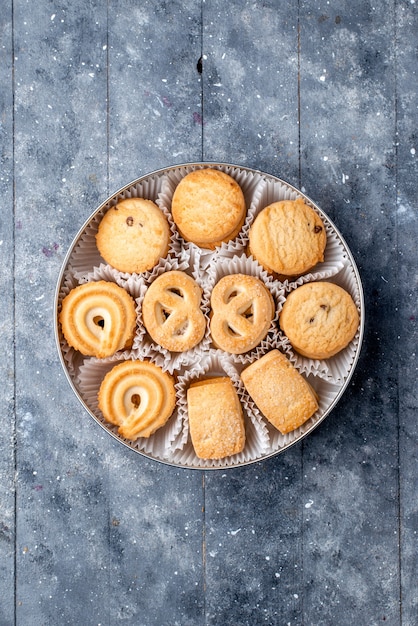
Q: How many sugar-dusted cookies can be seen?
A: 4